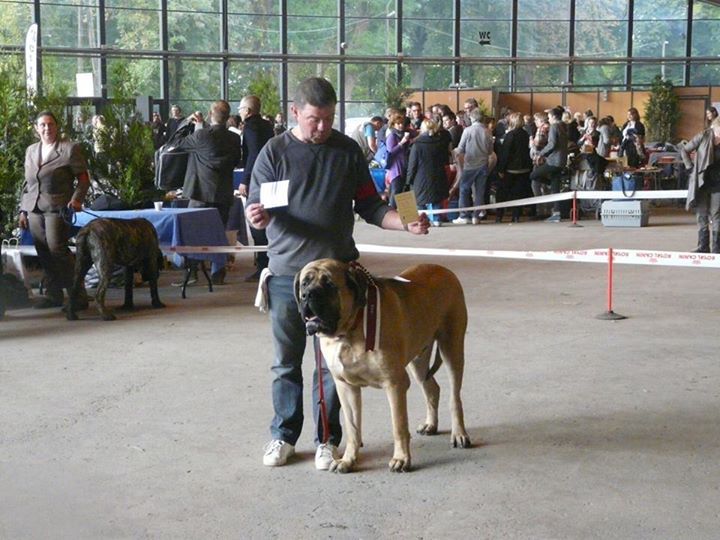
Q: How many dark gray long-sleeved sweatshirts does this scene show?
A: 1